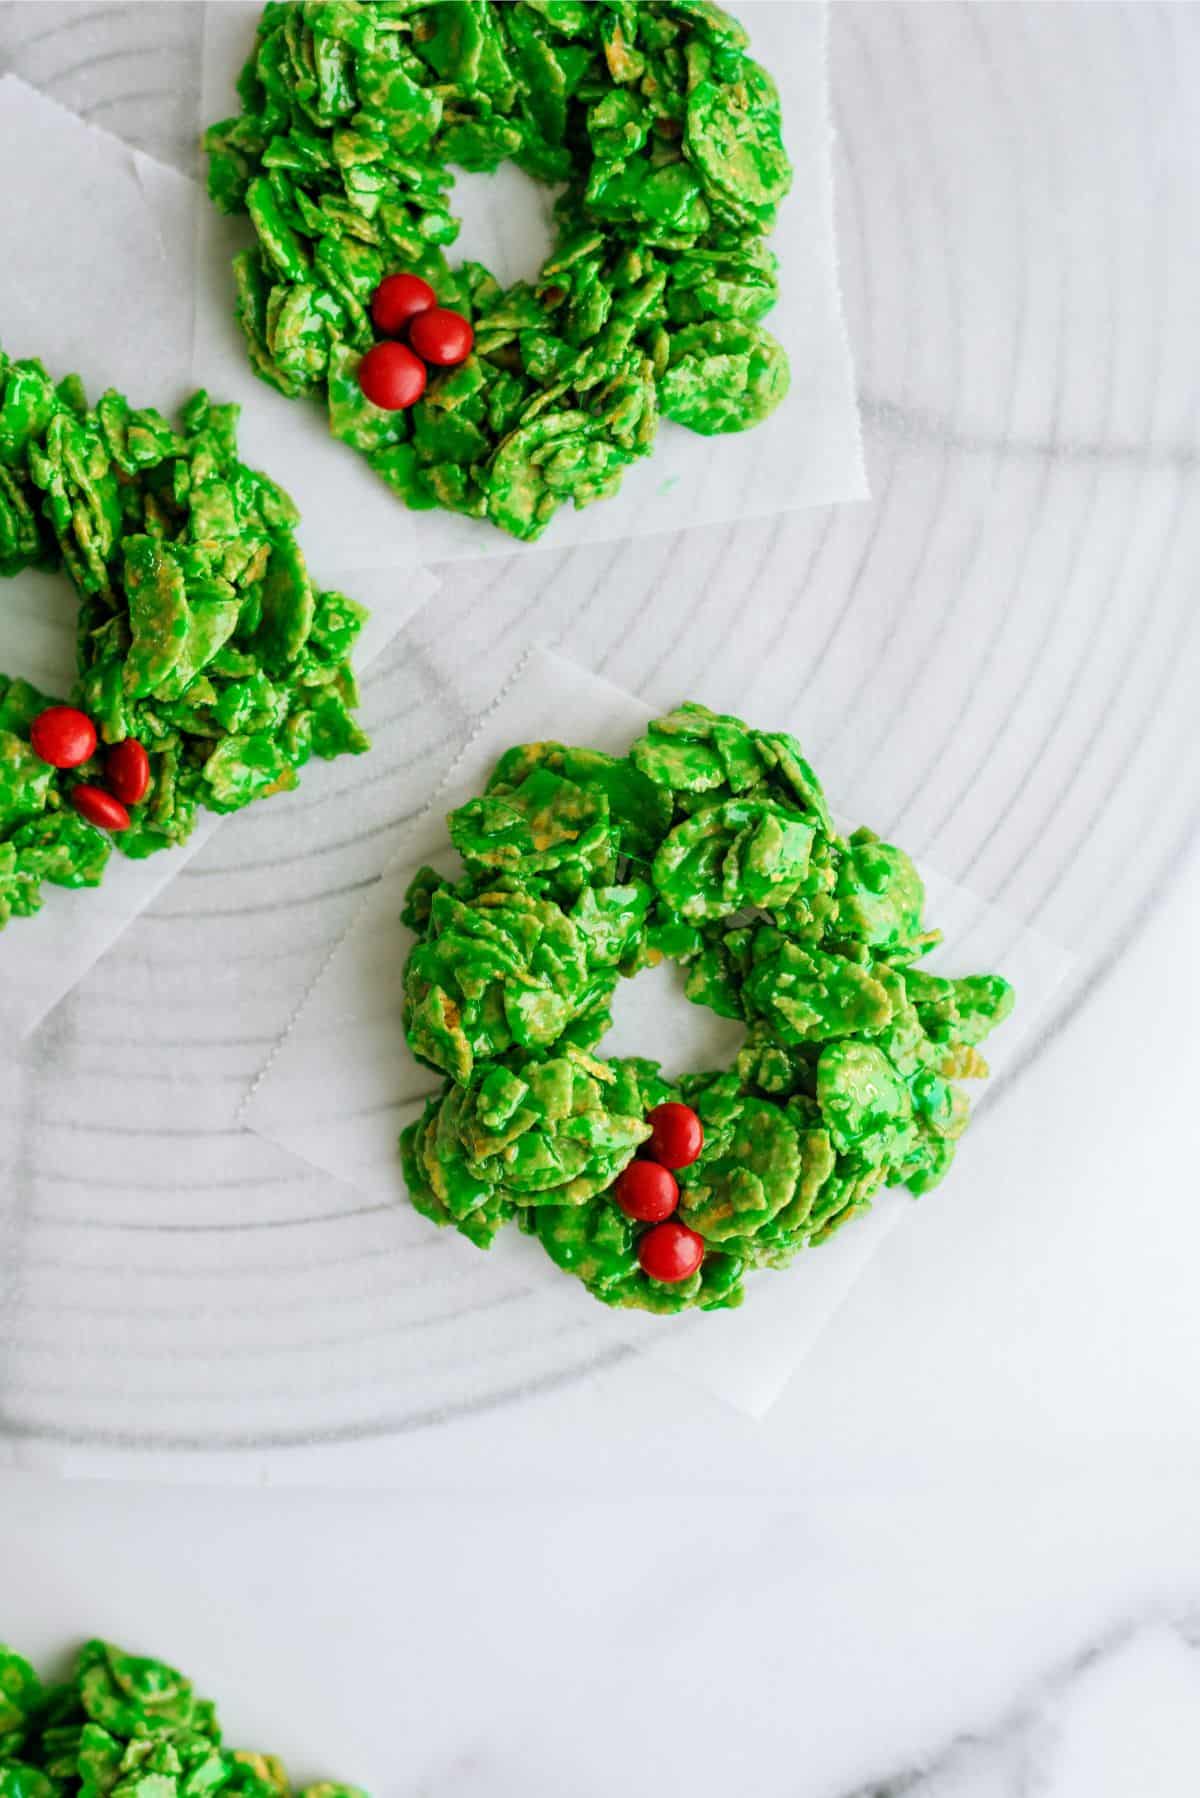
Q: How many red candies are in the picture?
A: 9